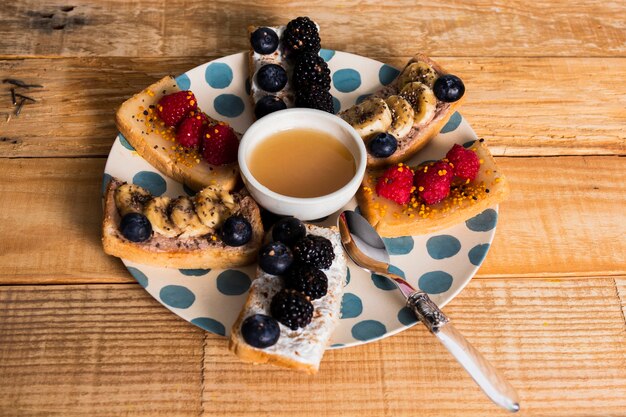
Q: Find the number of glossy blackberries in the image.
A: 6